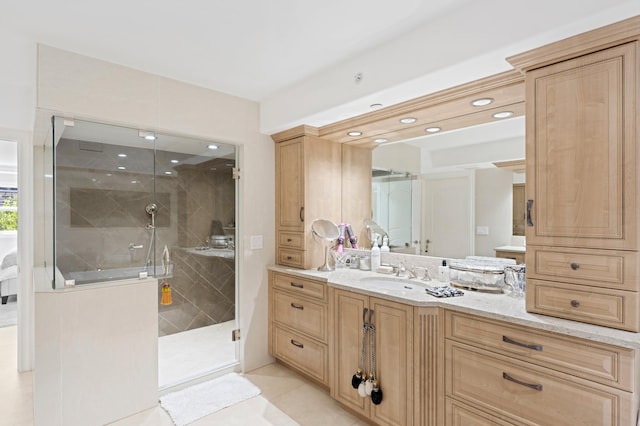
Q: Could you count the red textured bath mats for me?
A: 0